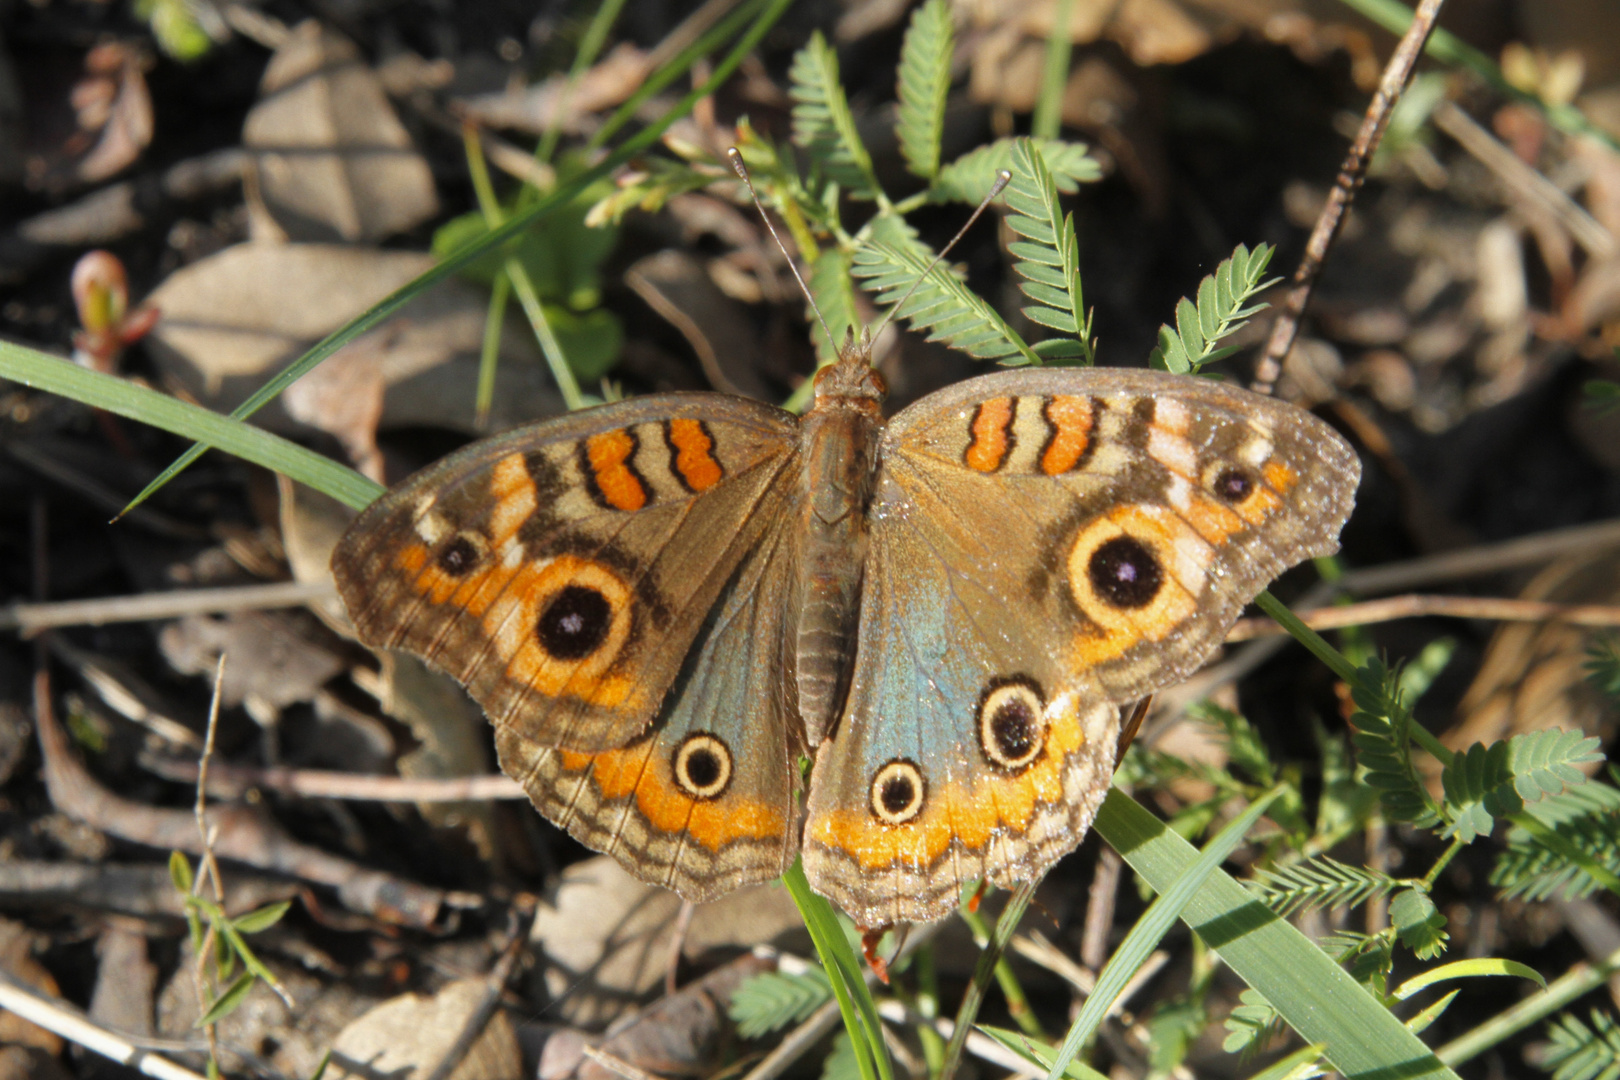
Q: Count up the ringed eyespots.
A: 7